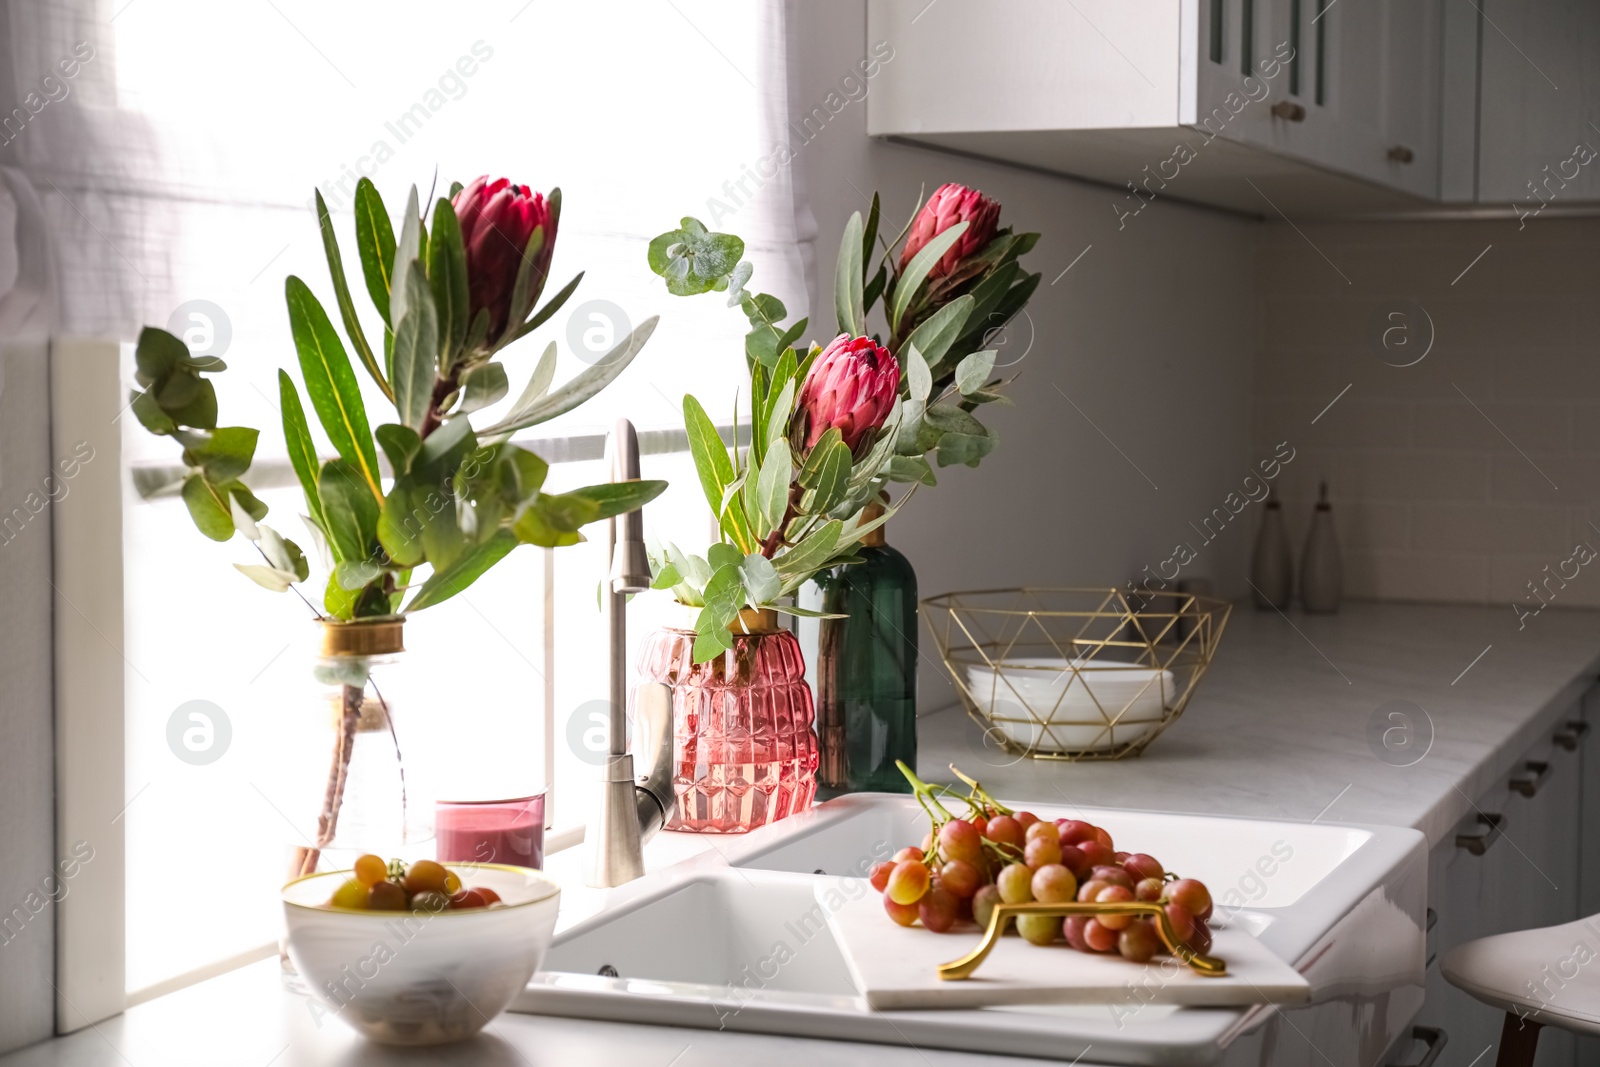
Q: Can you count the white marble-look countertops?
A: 1